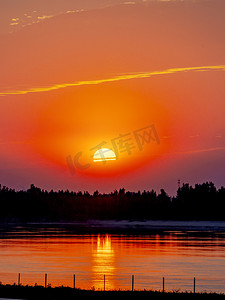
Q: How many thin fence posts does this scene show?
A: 7